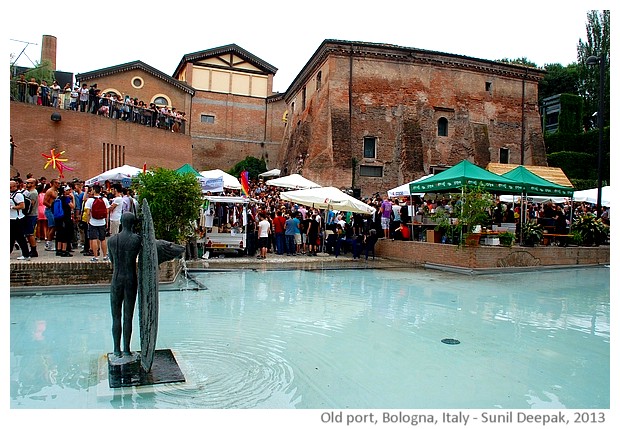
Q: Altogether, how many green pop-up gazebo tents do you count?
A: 3